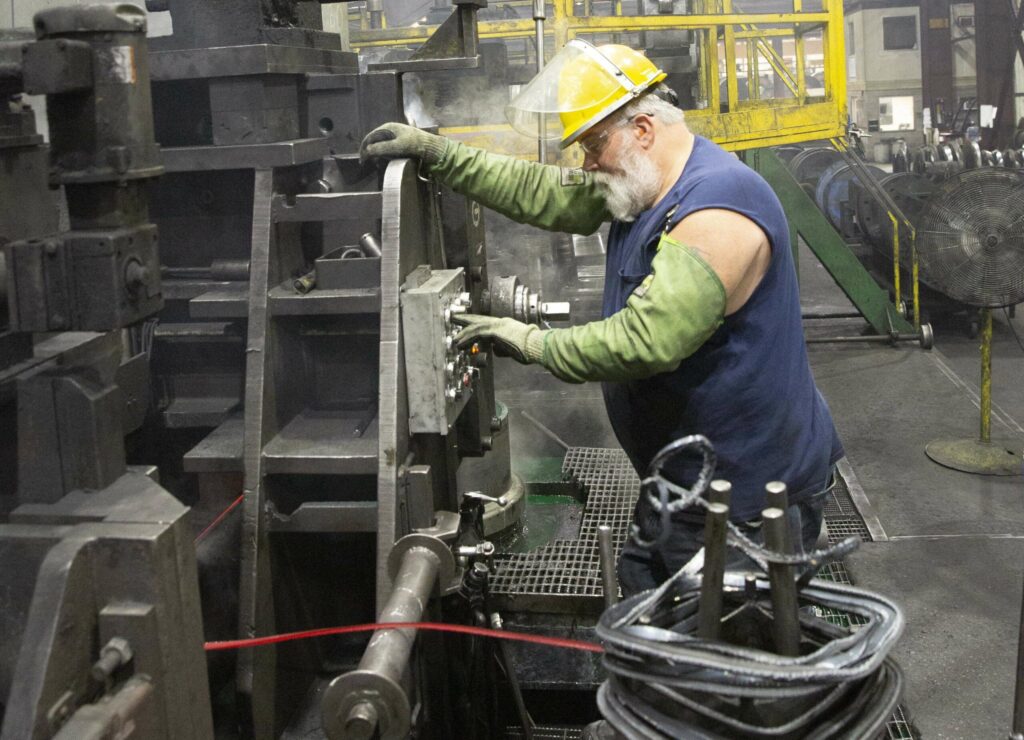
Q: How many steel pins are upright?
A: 5